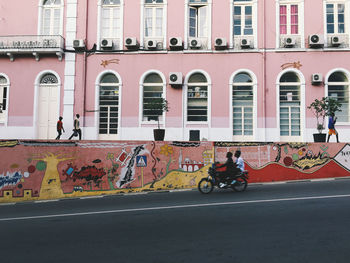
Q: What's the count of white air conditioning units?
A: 13